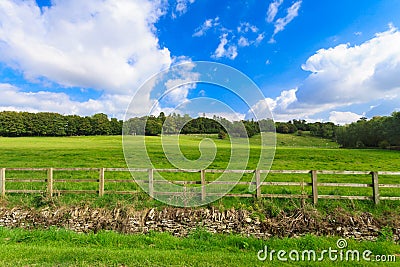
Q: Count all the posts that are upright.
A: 8